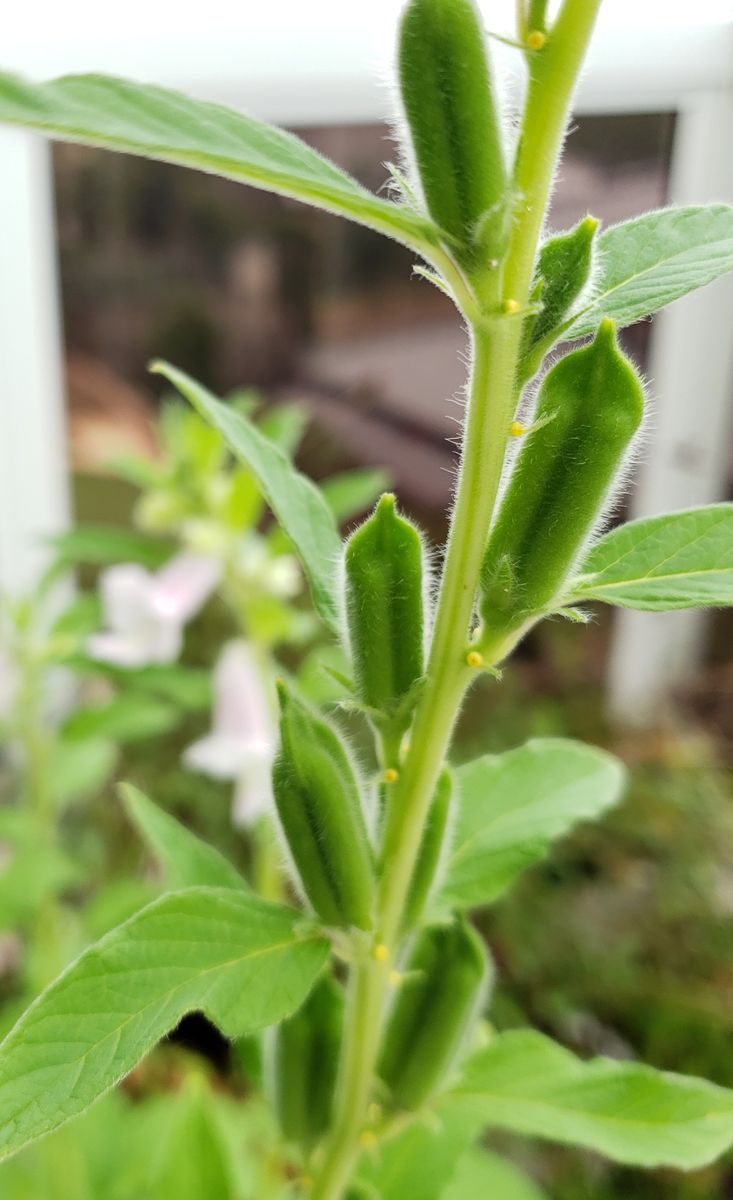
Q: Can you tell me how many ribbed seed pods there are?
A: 8